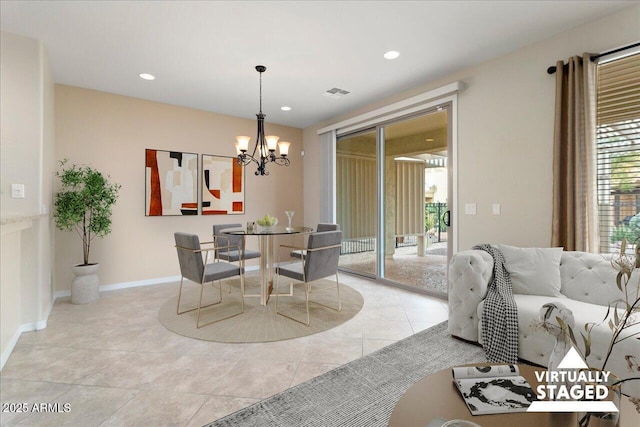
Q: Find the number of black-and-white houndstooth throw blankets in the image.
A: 1